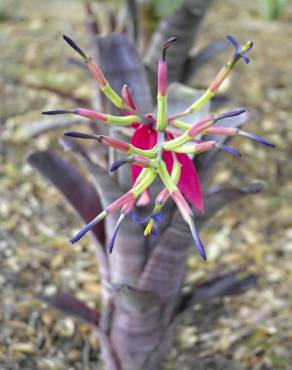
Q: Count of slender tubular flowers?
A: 13